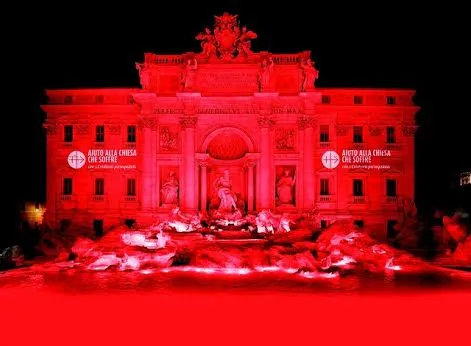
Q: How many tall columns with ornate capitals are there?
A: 4